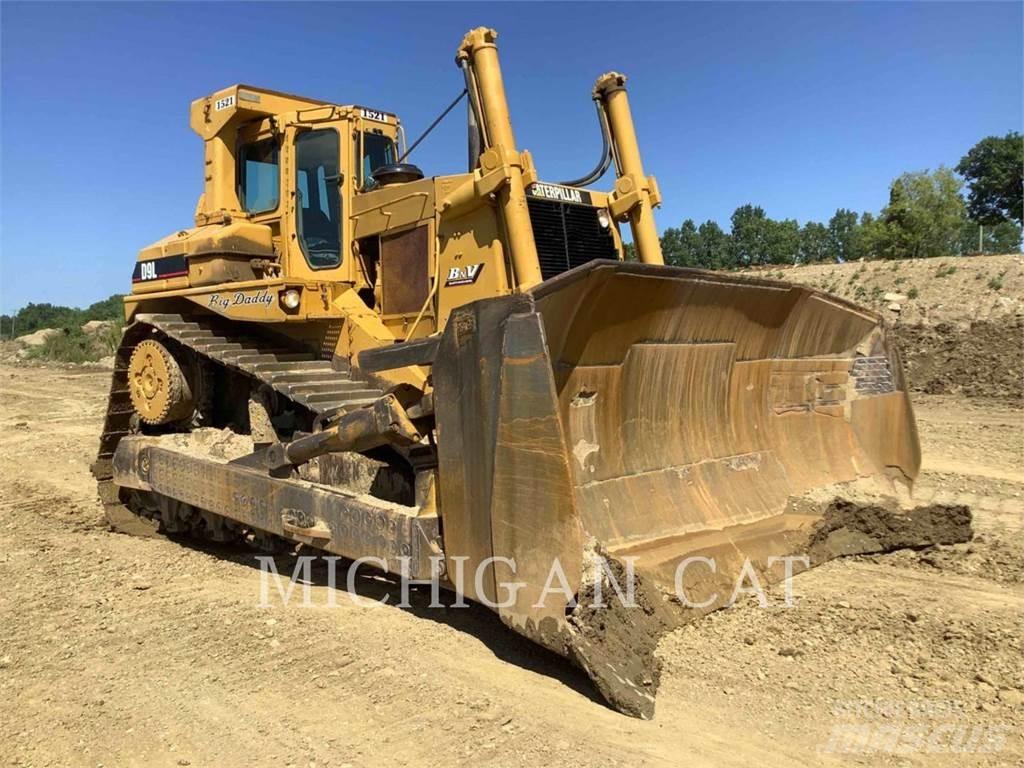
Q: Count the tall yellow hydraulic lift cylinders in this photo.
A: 2